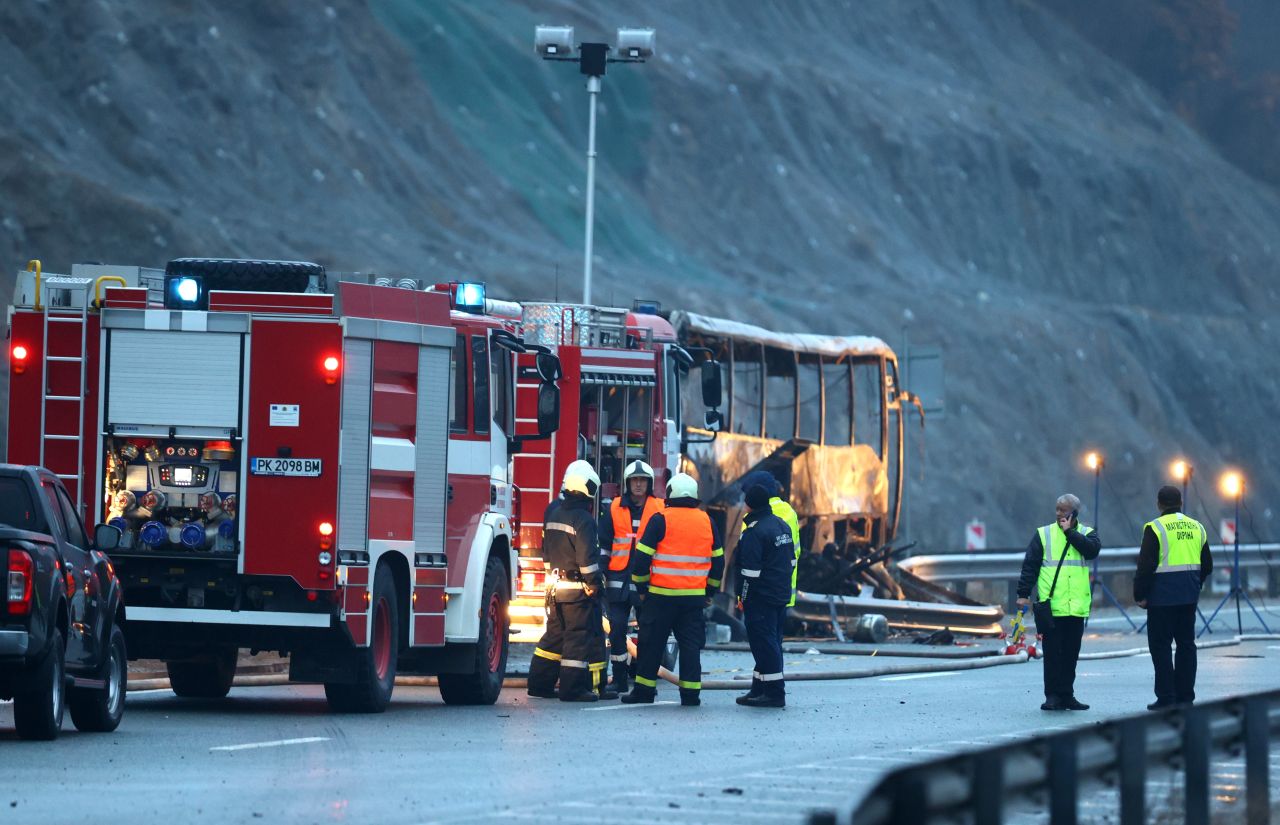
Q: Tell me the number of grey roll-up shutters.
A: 3